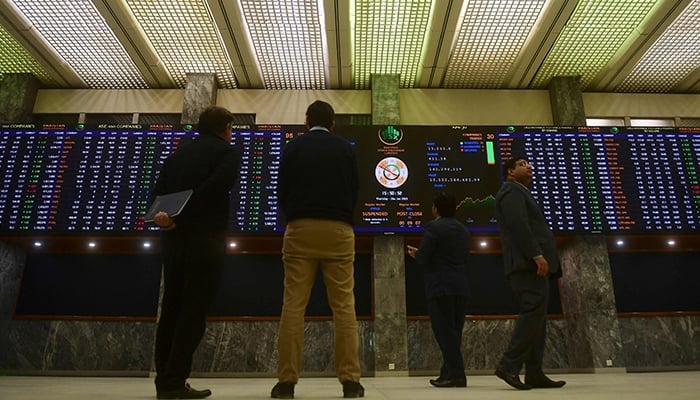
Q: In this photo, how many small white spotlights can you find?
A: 7